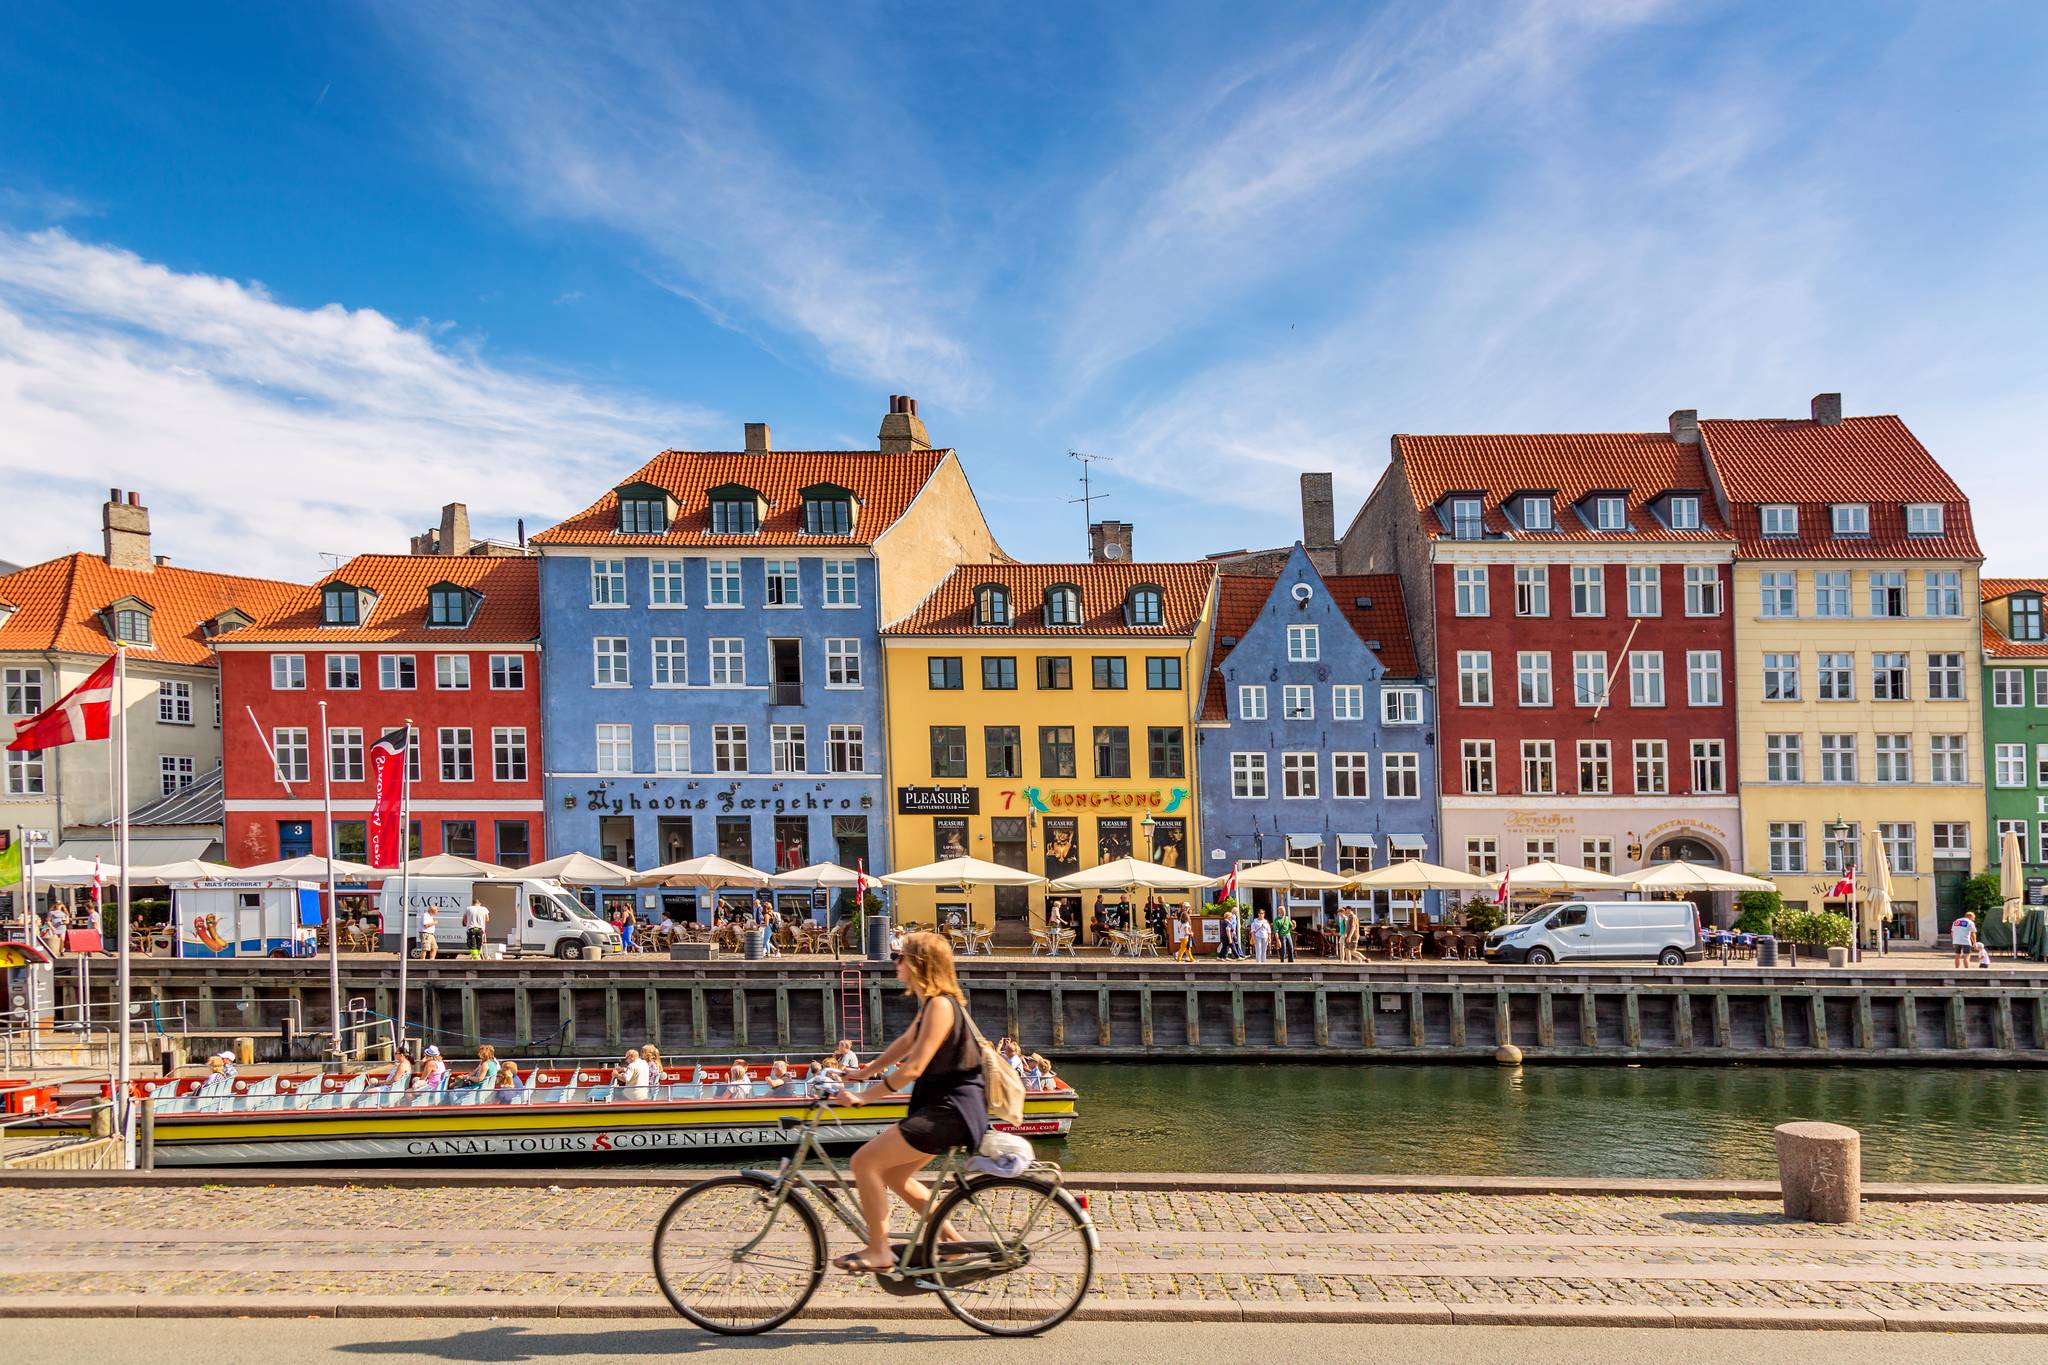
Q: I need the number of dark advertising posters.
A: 4